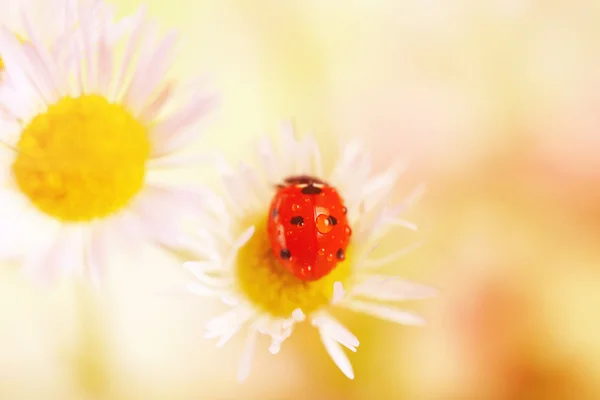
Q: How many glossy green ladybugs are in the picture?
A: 0